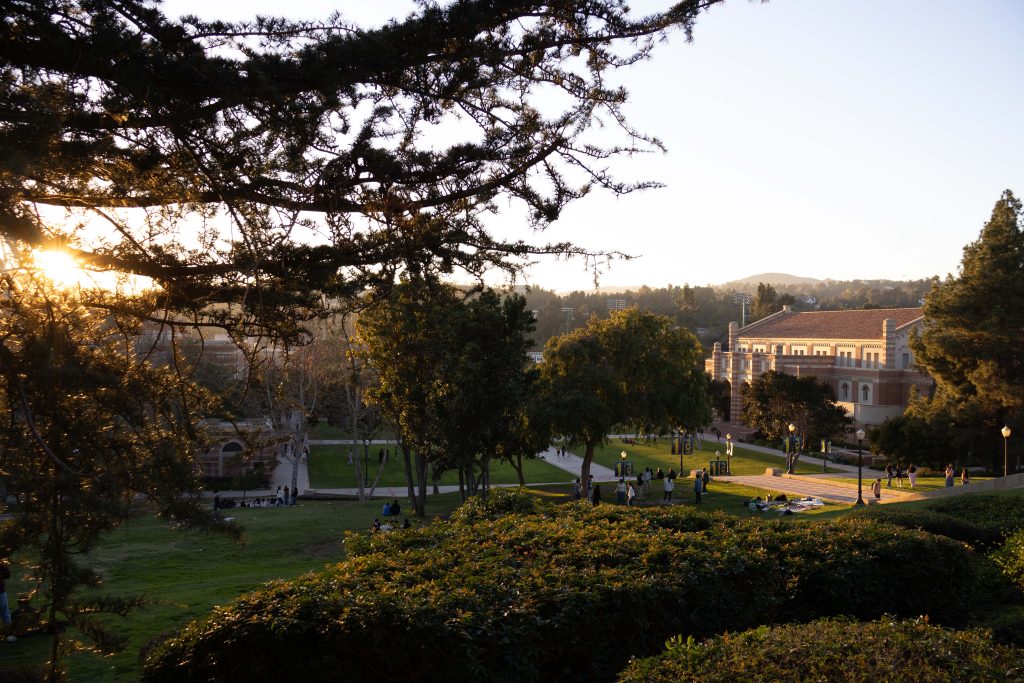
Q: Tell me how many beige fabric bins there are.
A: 0